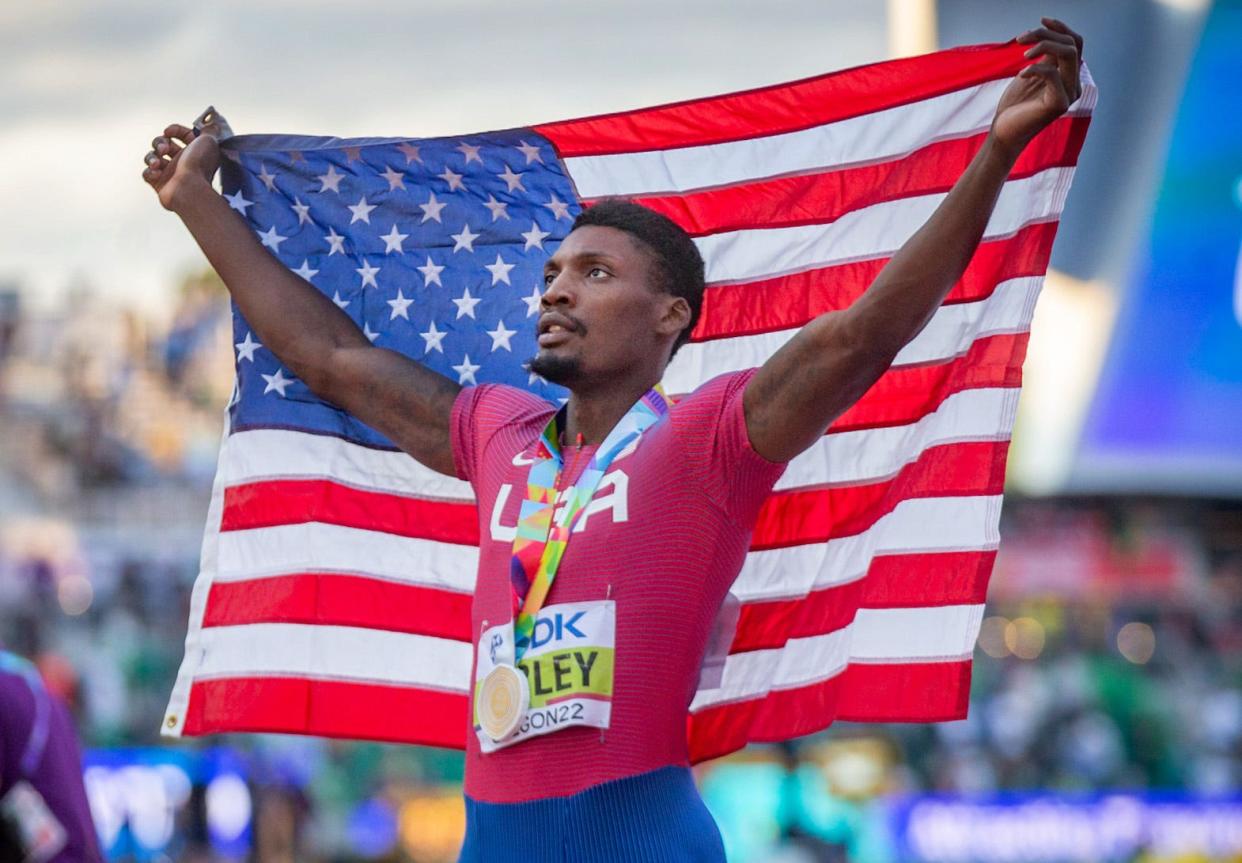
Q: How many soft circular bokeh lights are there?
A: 4